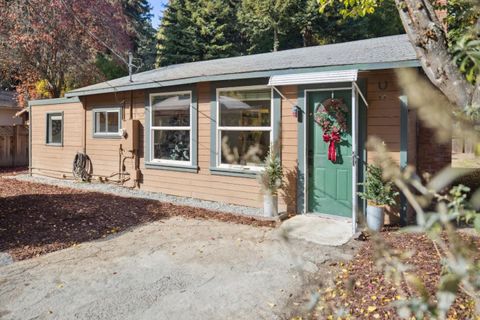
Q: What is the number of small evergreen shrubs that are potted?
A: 2